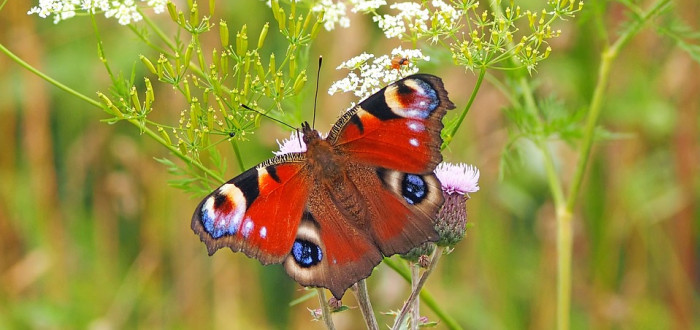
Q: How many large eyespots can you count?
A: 4